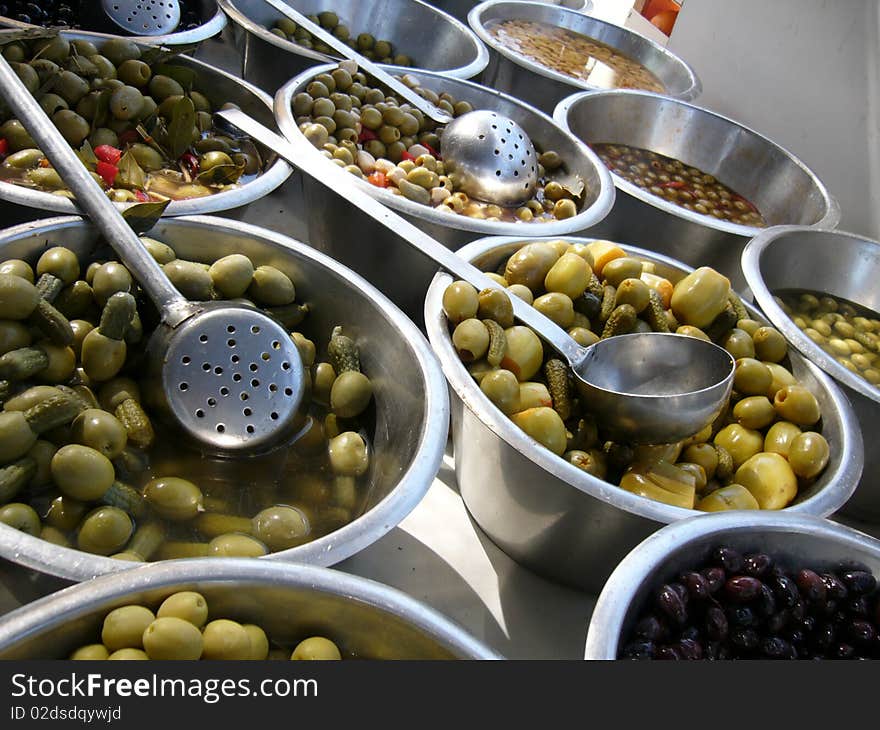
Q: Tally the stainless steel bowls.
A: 12